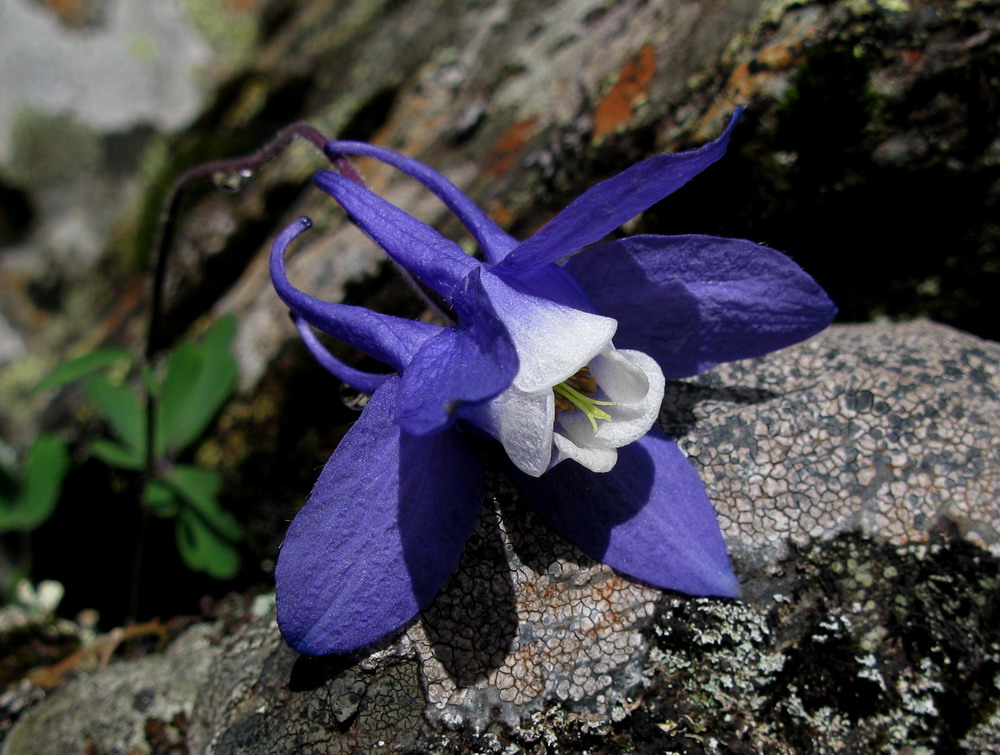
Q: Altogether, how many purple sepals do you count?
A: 5